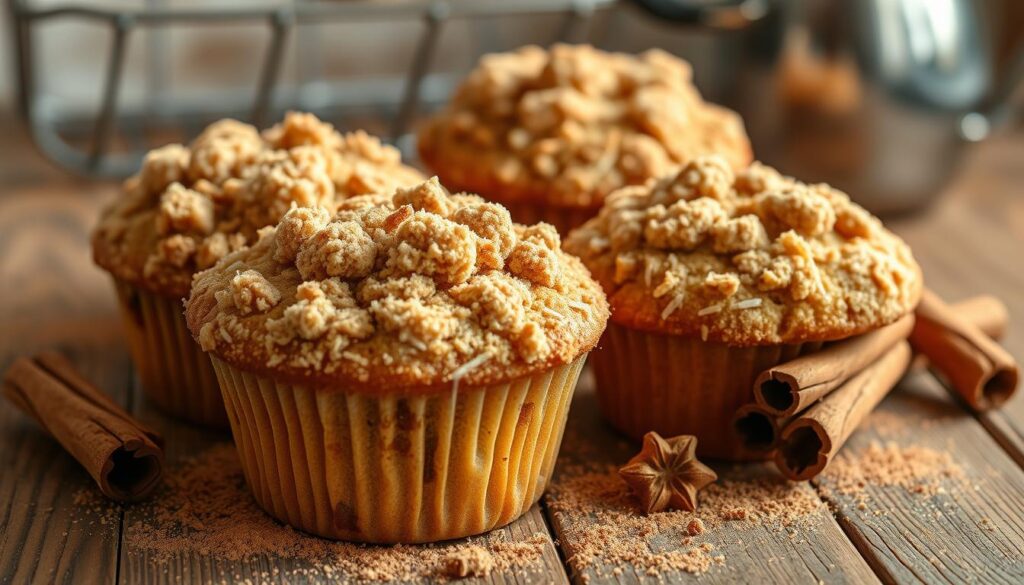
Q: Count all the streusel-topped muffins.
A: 4